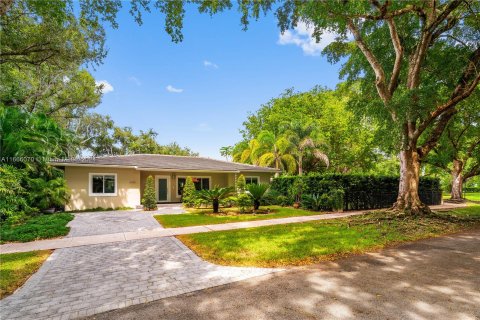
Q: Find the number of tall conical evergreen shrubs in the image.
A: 3